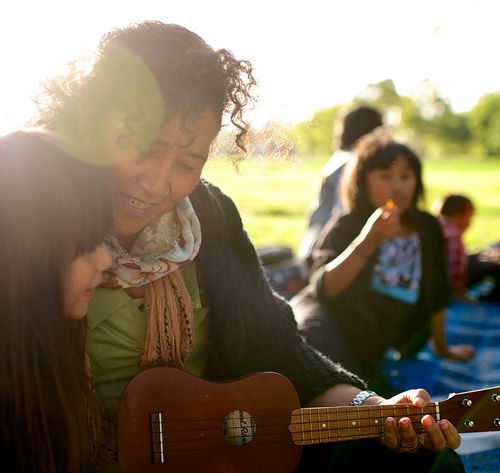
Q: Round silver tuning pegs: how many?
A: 4